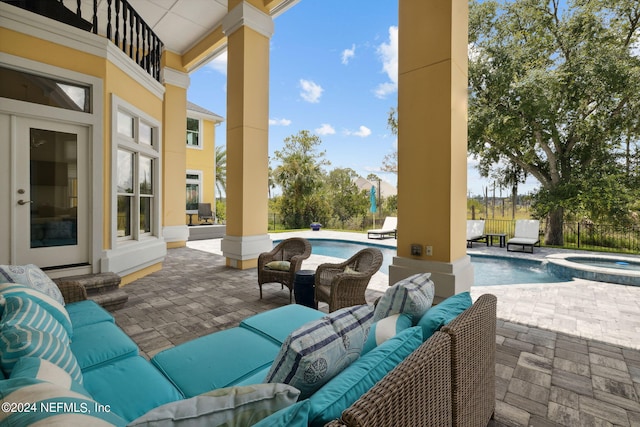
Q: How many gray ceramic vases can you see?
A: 0